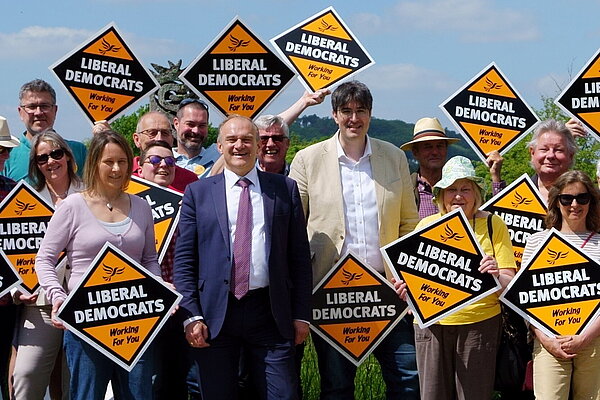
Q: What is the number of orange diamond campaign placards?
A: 13